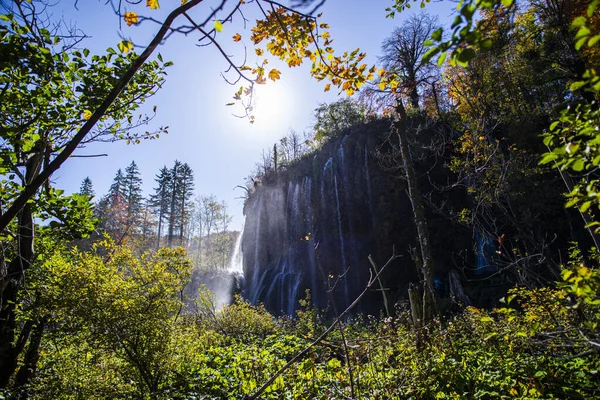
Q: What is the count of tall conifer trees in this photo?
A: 6